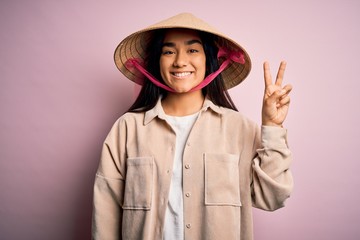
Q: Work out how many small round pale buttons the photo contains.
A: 4